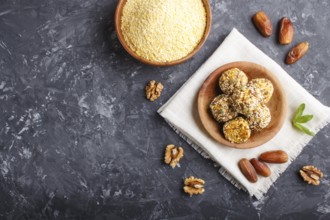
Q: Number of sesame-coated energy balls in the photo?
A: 6